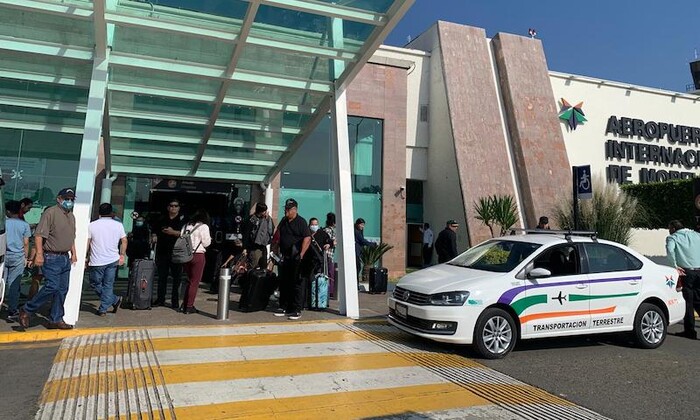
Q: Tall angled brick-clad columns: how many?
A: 2